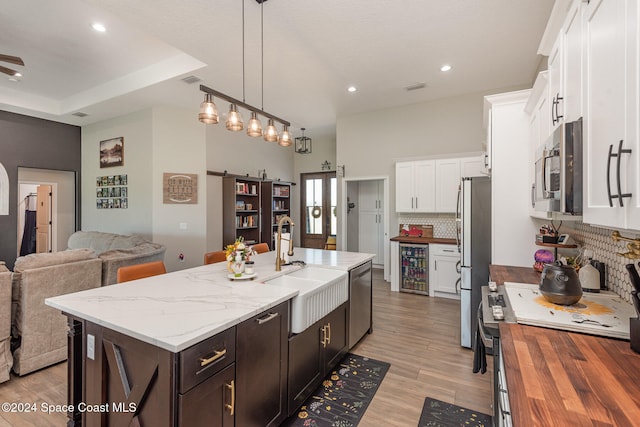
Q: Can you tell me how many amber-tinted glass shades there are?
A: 5